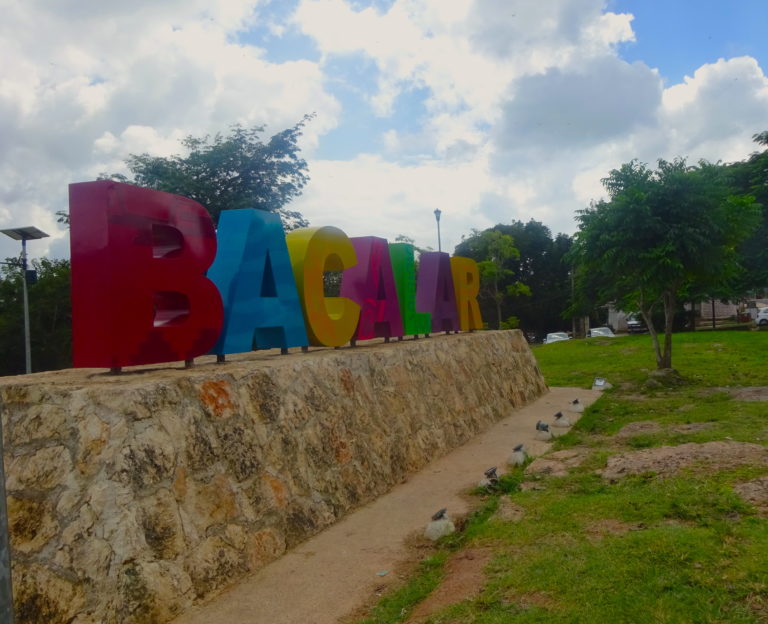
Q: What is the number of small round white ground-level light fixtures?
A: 7